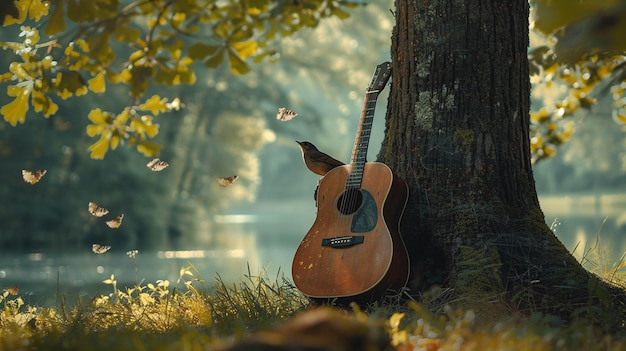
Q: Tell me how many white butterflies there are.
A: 7